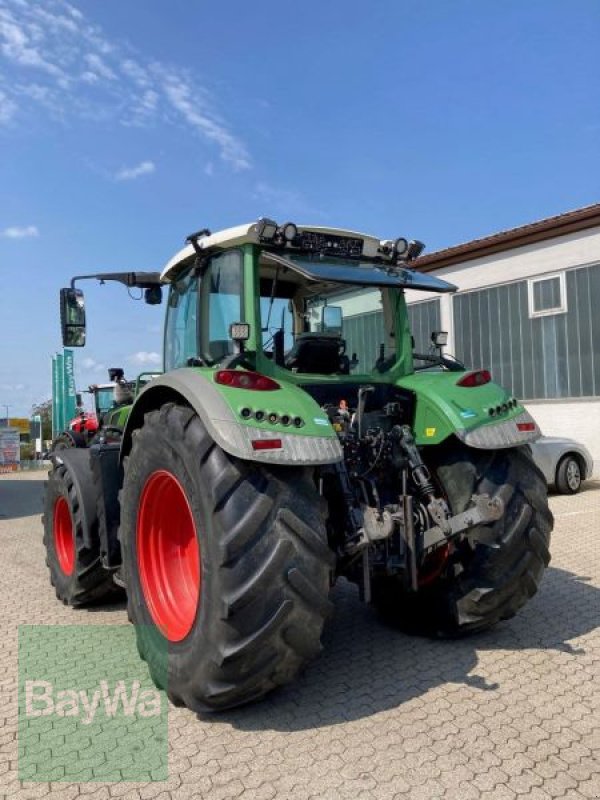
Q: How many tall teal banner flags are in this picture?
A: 3